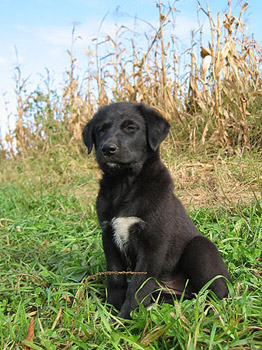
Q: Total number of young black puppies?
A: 1